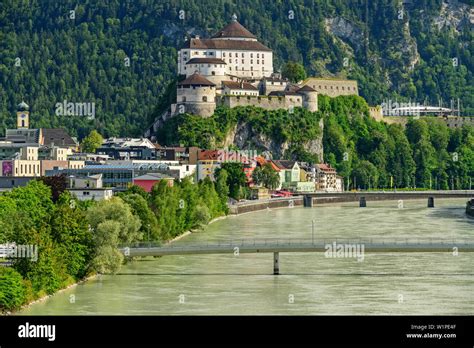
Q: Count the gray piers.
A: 4